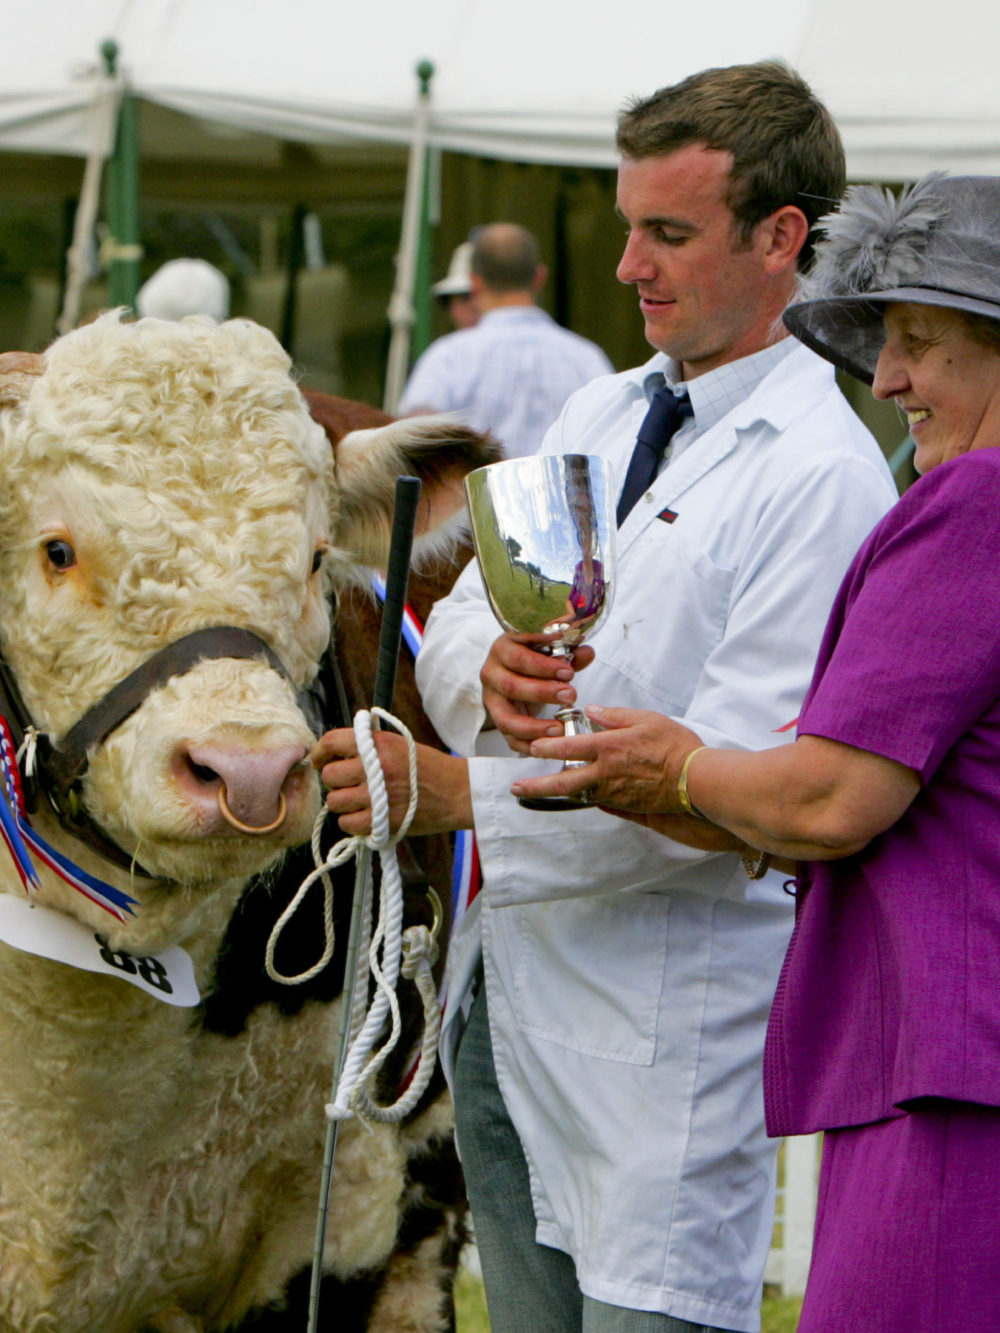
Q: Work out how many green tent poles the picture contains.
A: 2